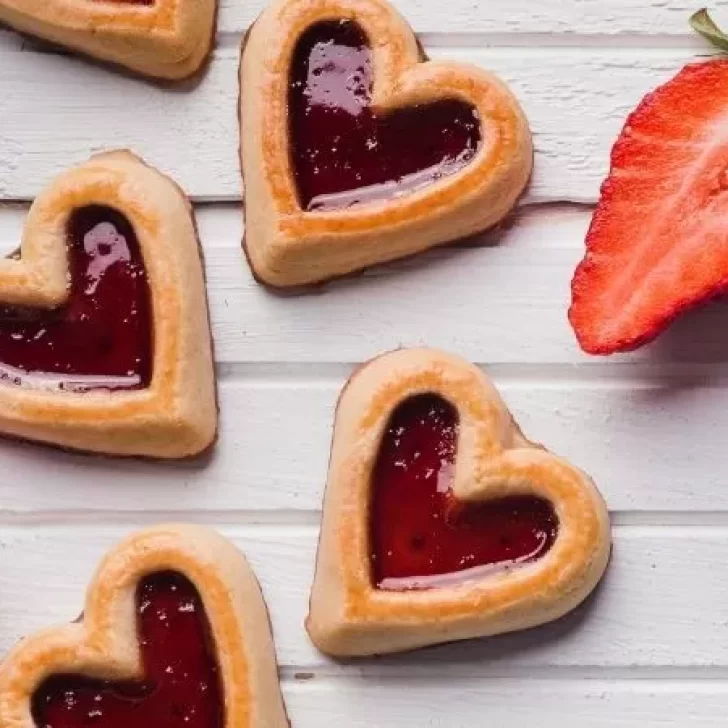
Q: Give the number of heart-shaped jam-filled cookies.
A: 5